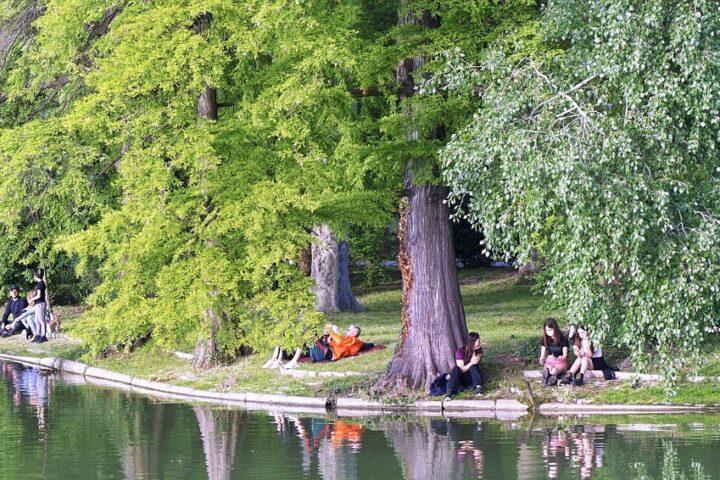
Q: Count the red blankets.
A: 1